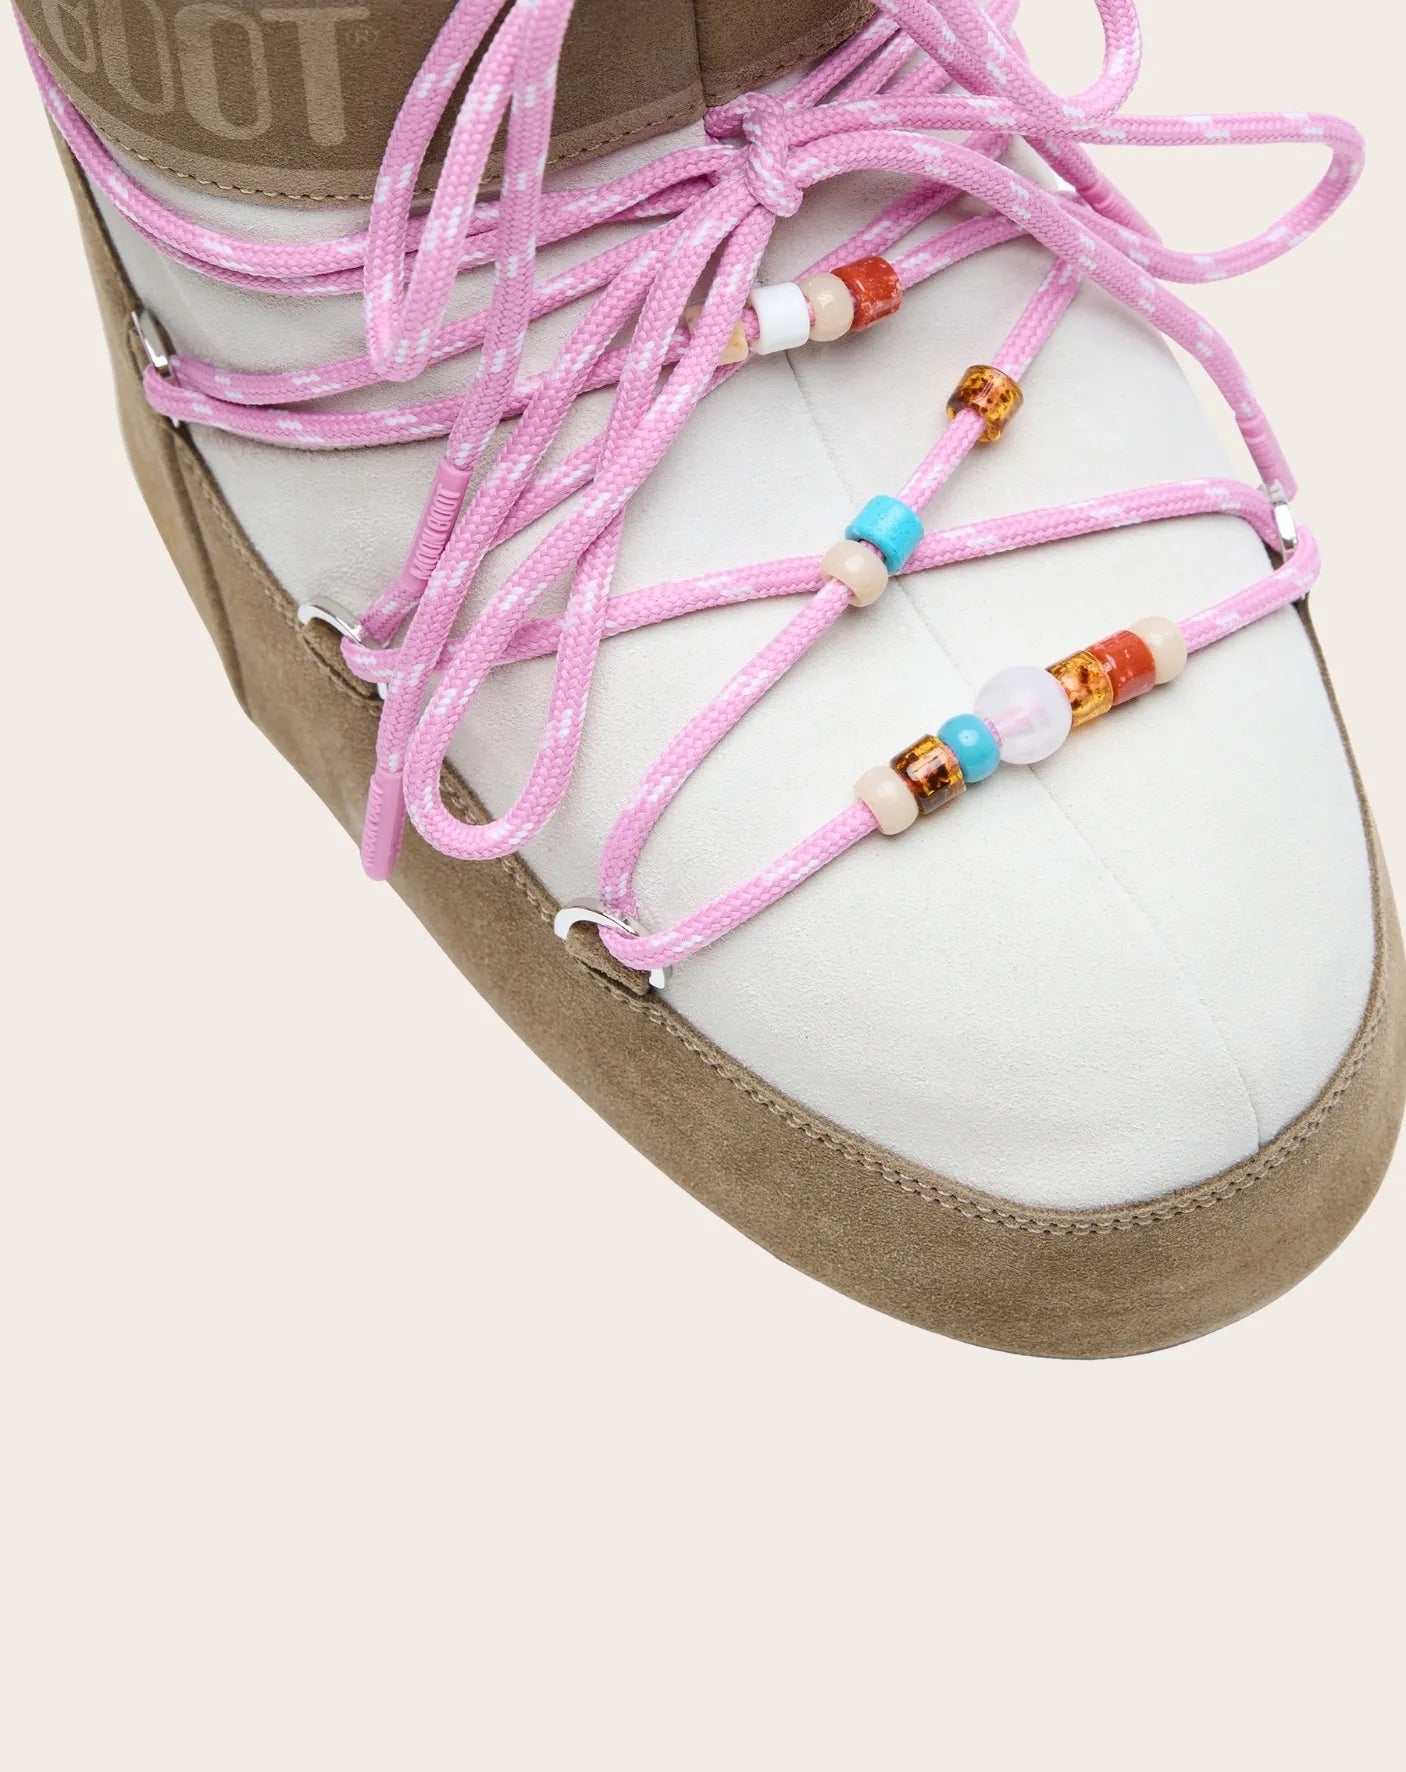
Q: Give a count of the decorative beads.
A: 14